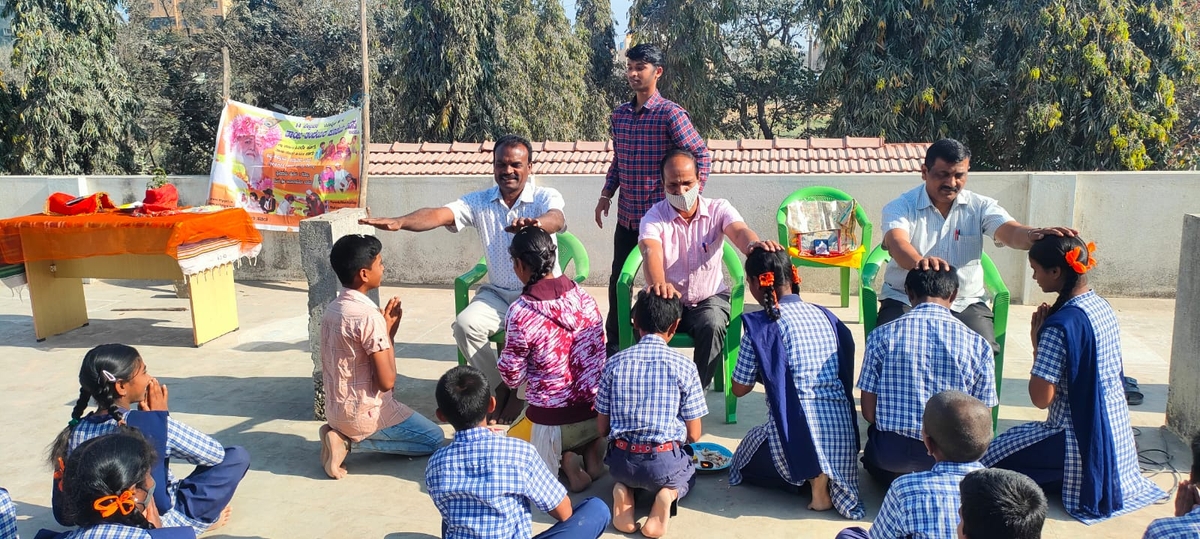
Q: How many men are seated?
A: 3